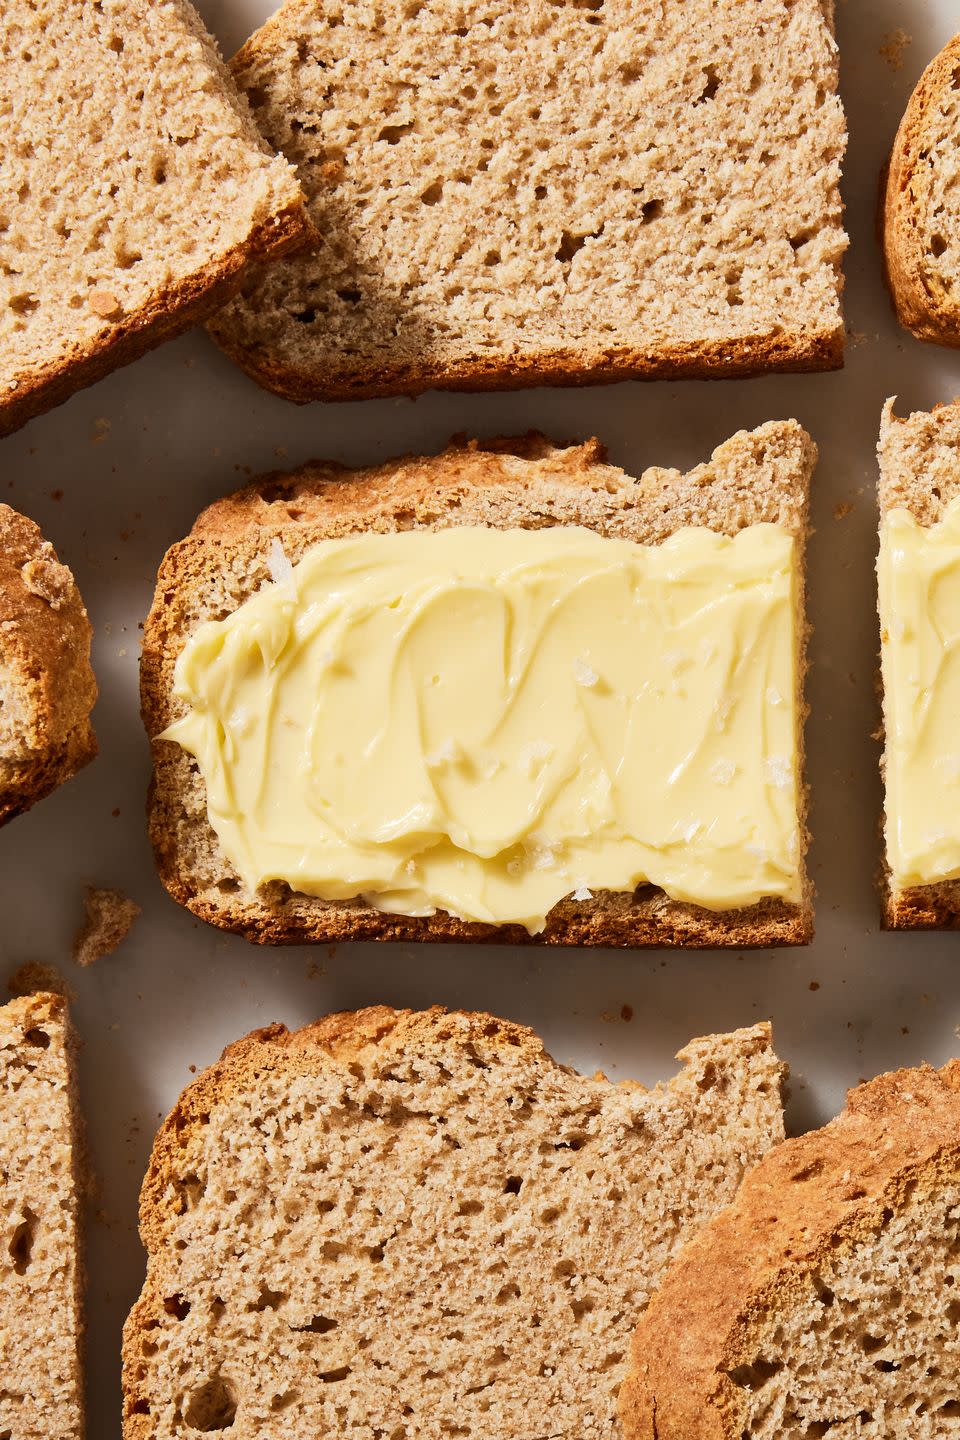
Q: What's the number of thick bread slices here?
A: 9